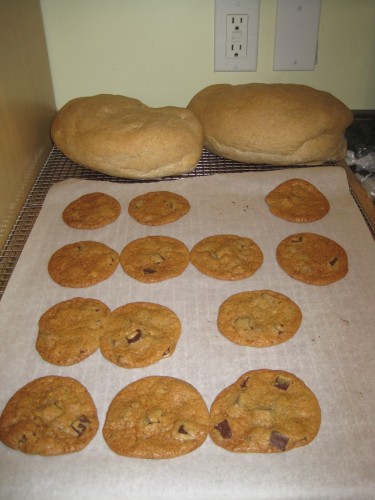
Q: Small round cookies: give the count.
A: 13